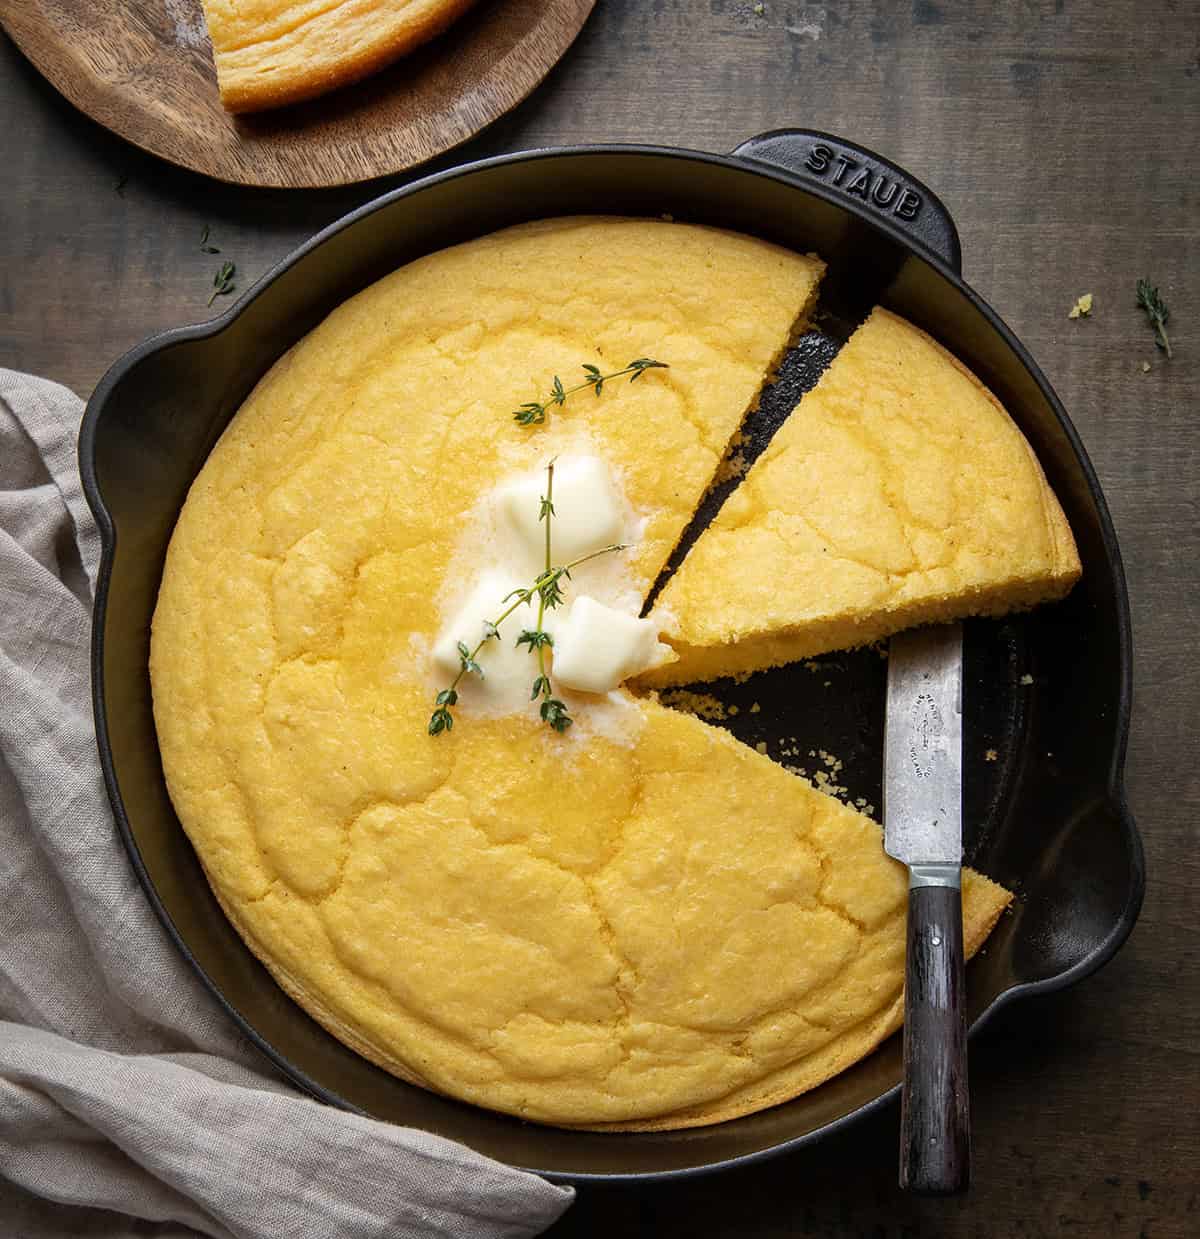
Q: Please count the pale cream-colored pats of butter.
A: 3